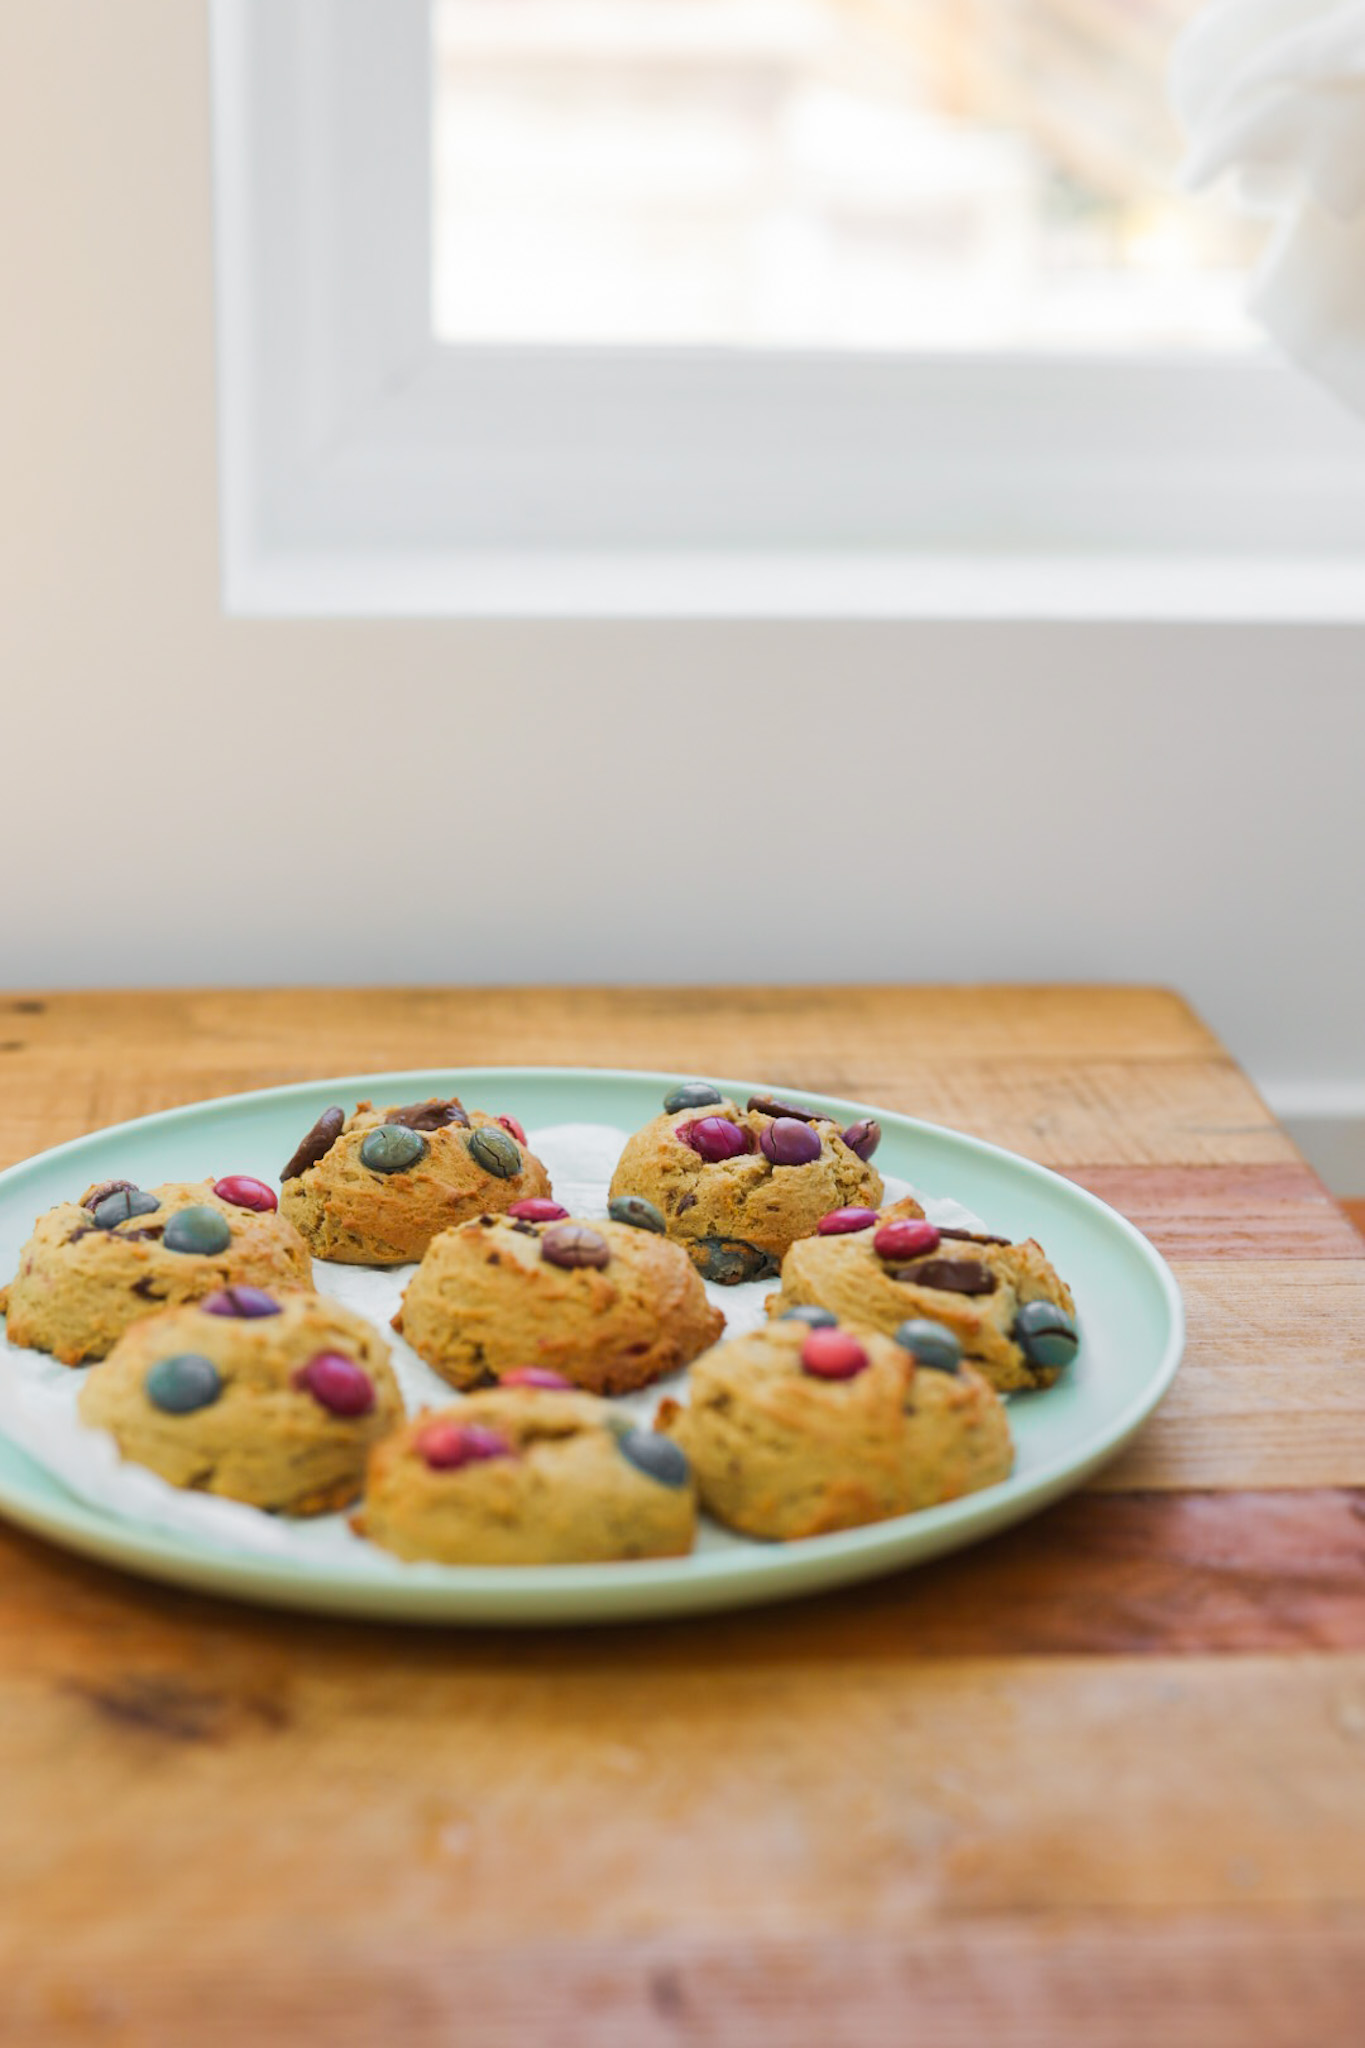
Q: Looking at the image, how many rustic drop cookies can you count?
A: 8